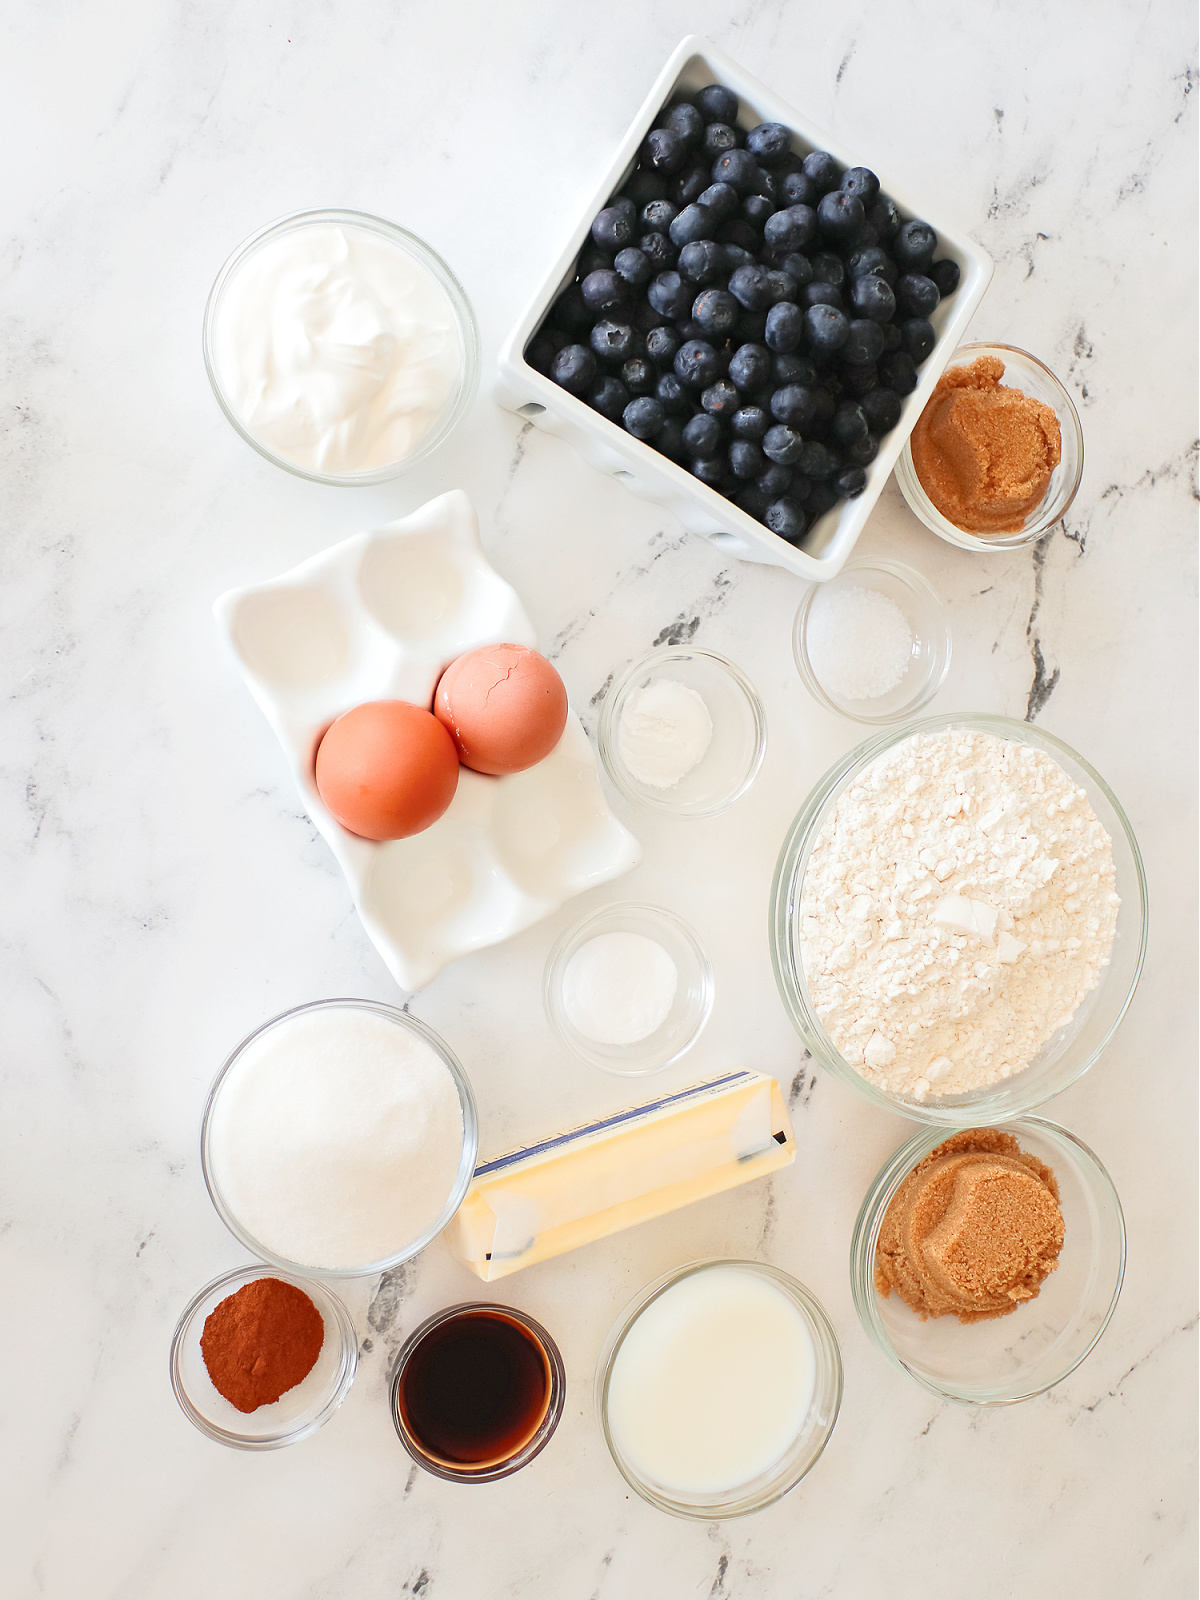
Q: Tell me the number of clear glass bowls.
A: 11